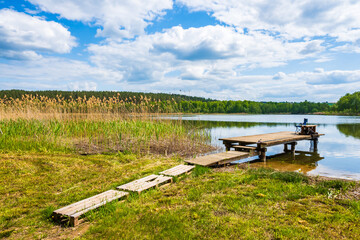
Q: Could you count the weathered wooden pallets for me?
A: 3